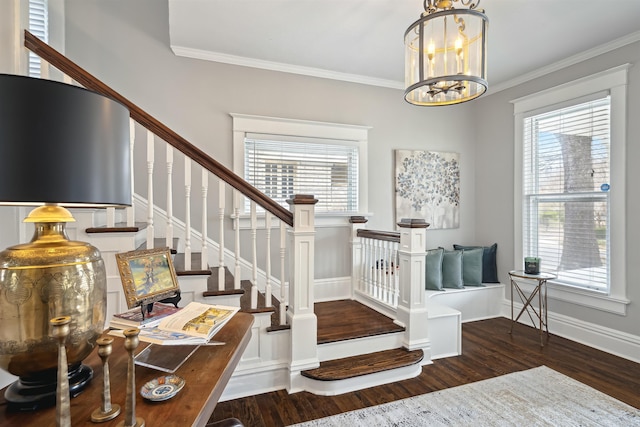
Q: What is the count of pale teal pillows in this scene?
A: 3